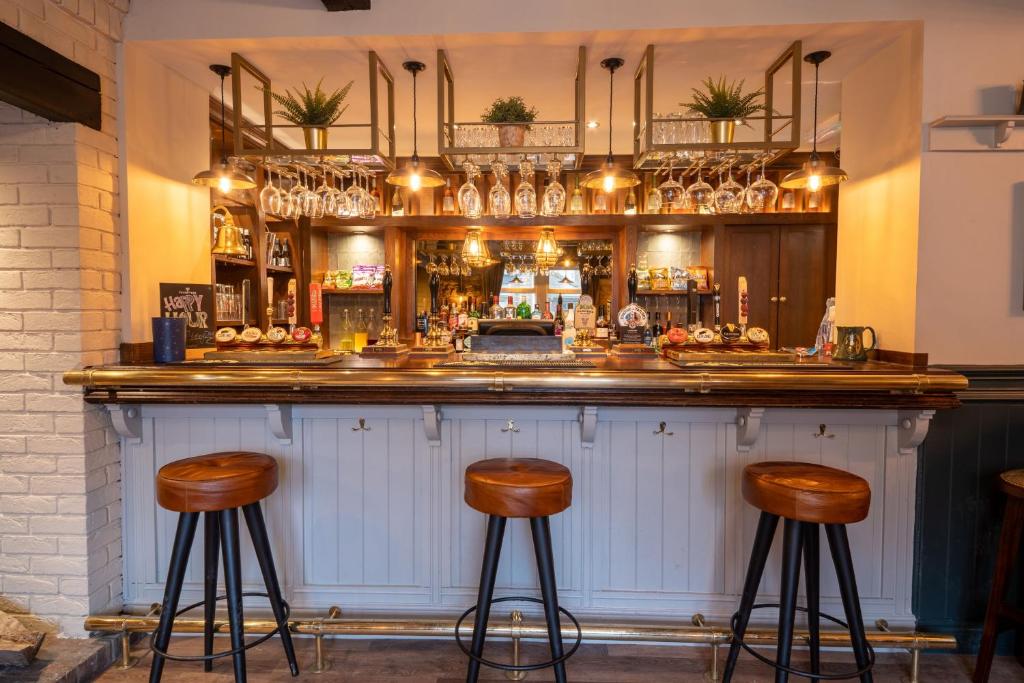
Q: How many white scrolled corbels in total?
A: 6